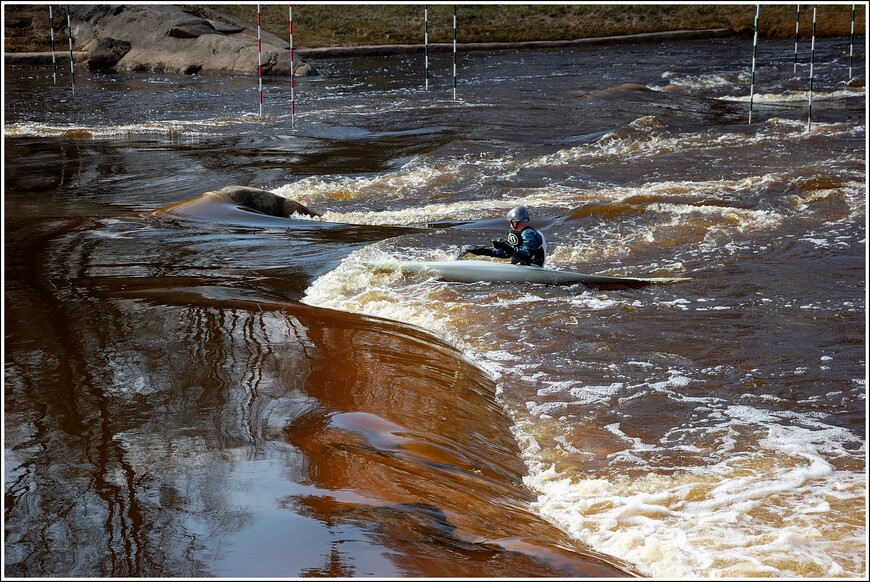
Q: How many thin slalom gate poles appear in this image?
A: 10